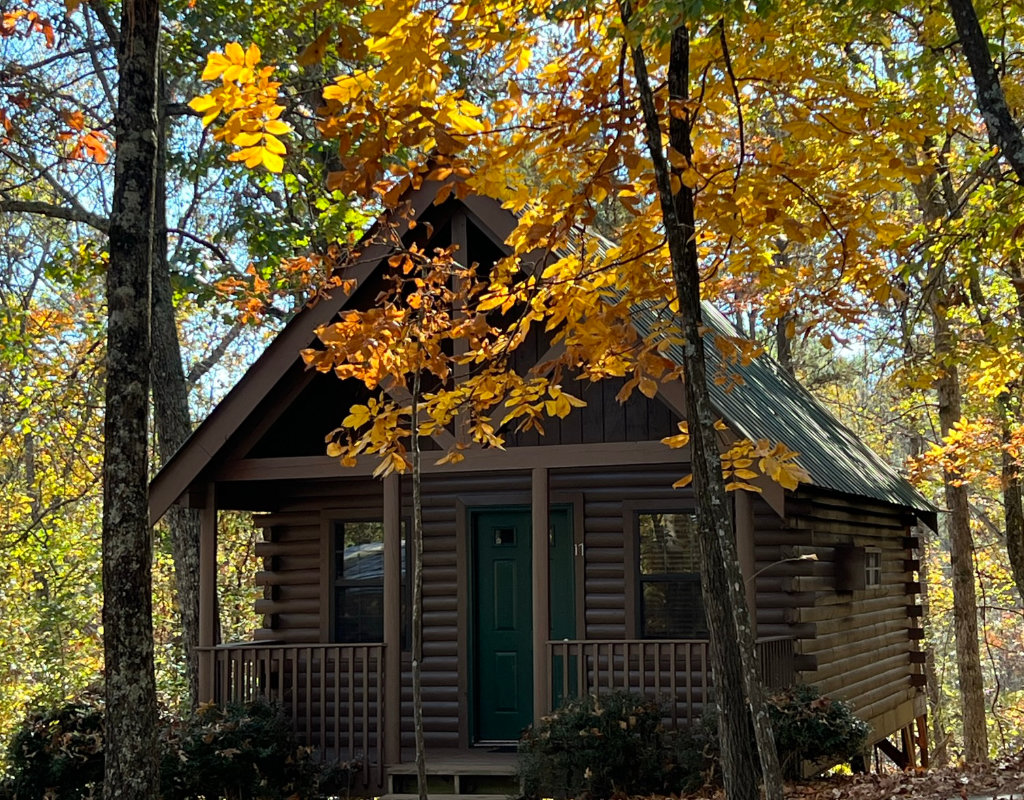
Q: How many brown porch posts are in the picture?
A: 4